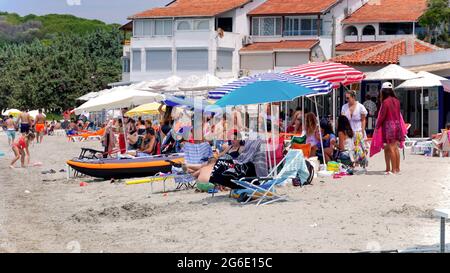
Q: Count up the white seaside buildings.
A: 3